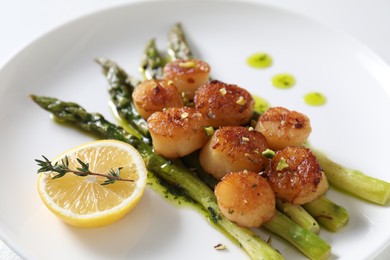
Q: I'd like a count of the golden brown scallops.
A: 8